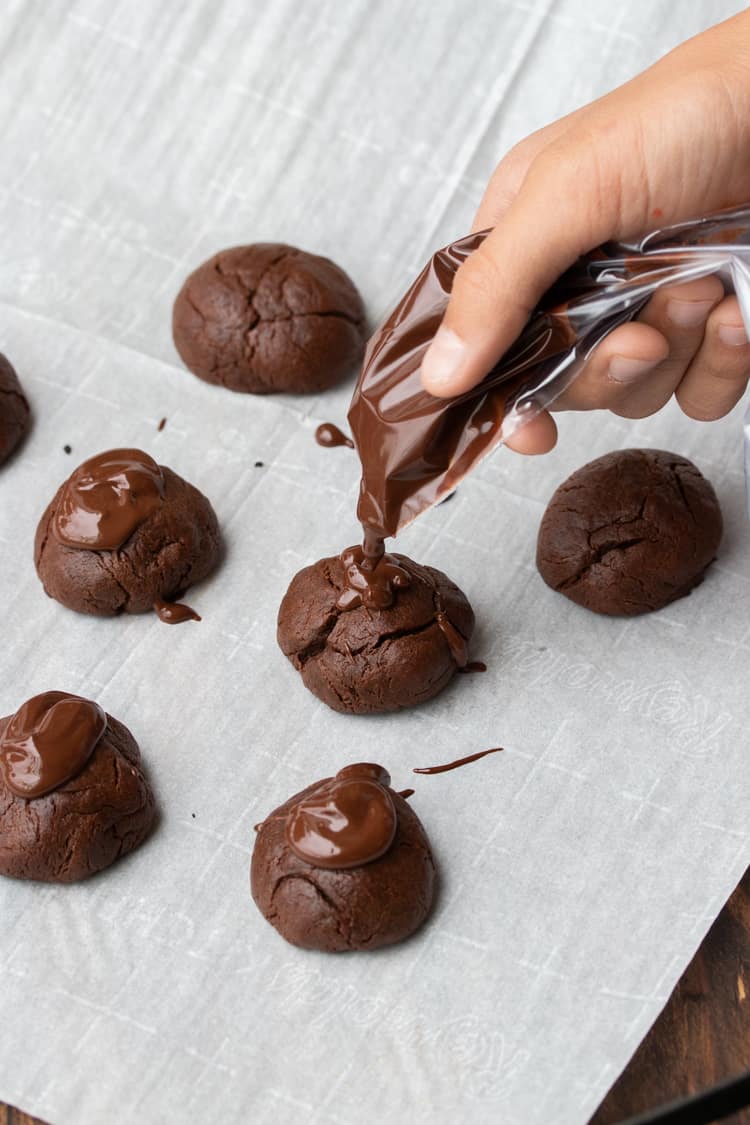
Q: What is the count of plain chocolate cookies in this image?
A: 3